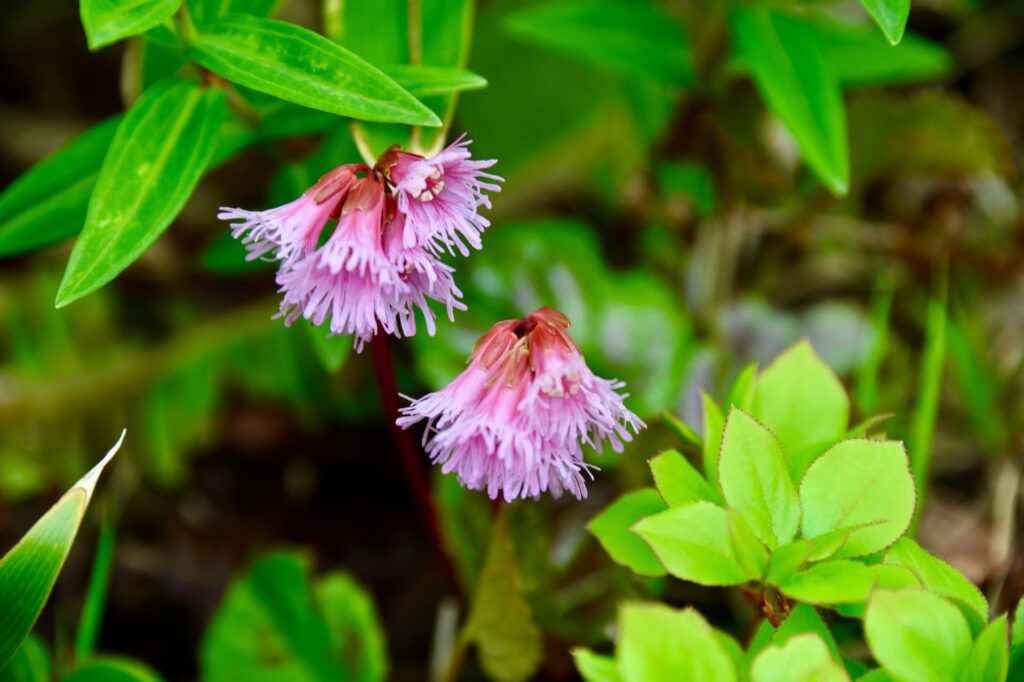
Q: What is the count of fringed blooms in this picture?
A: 2